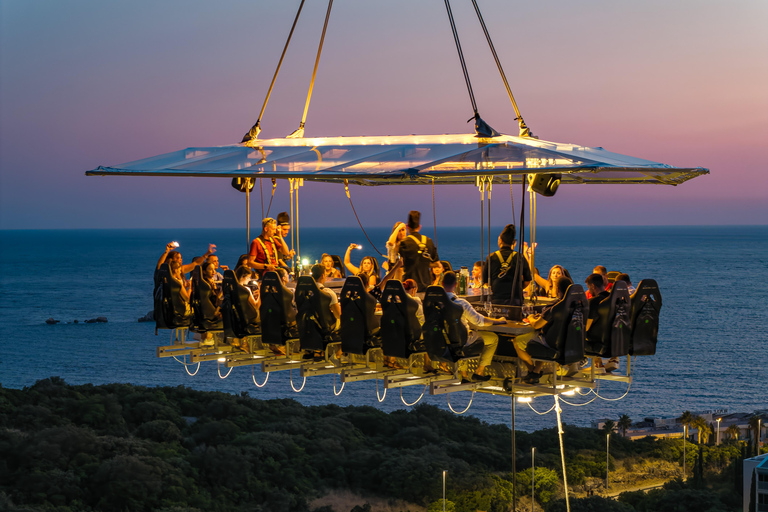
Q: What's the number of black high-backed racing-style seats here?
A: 11